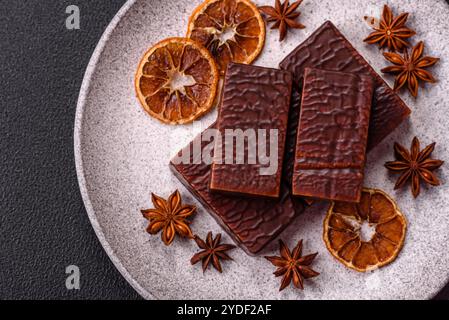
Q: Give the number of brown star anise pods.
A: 7